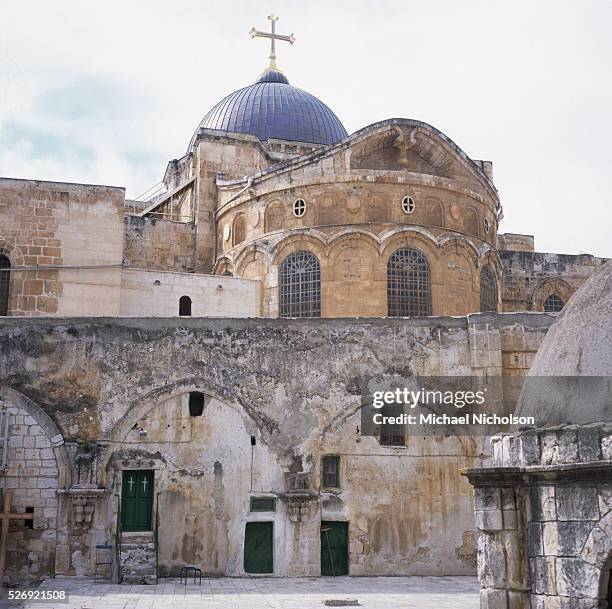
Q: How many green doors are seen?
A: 3